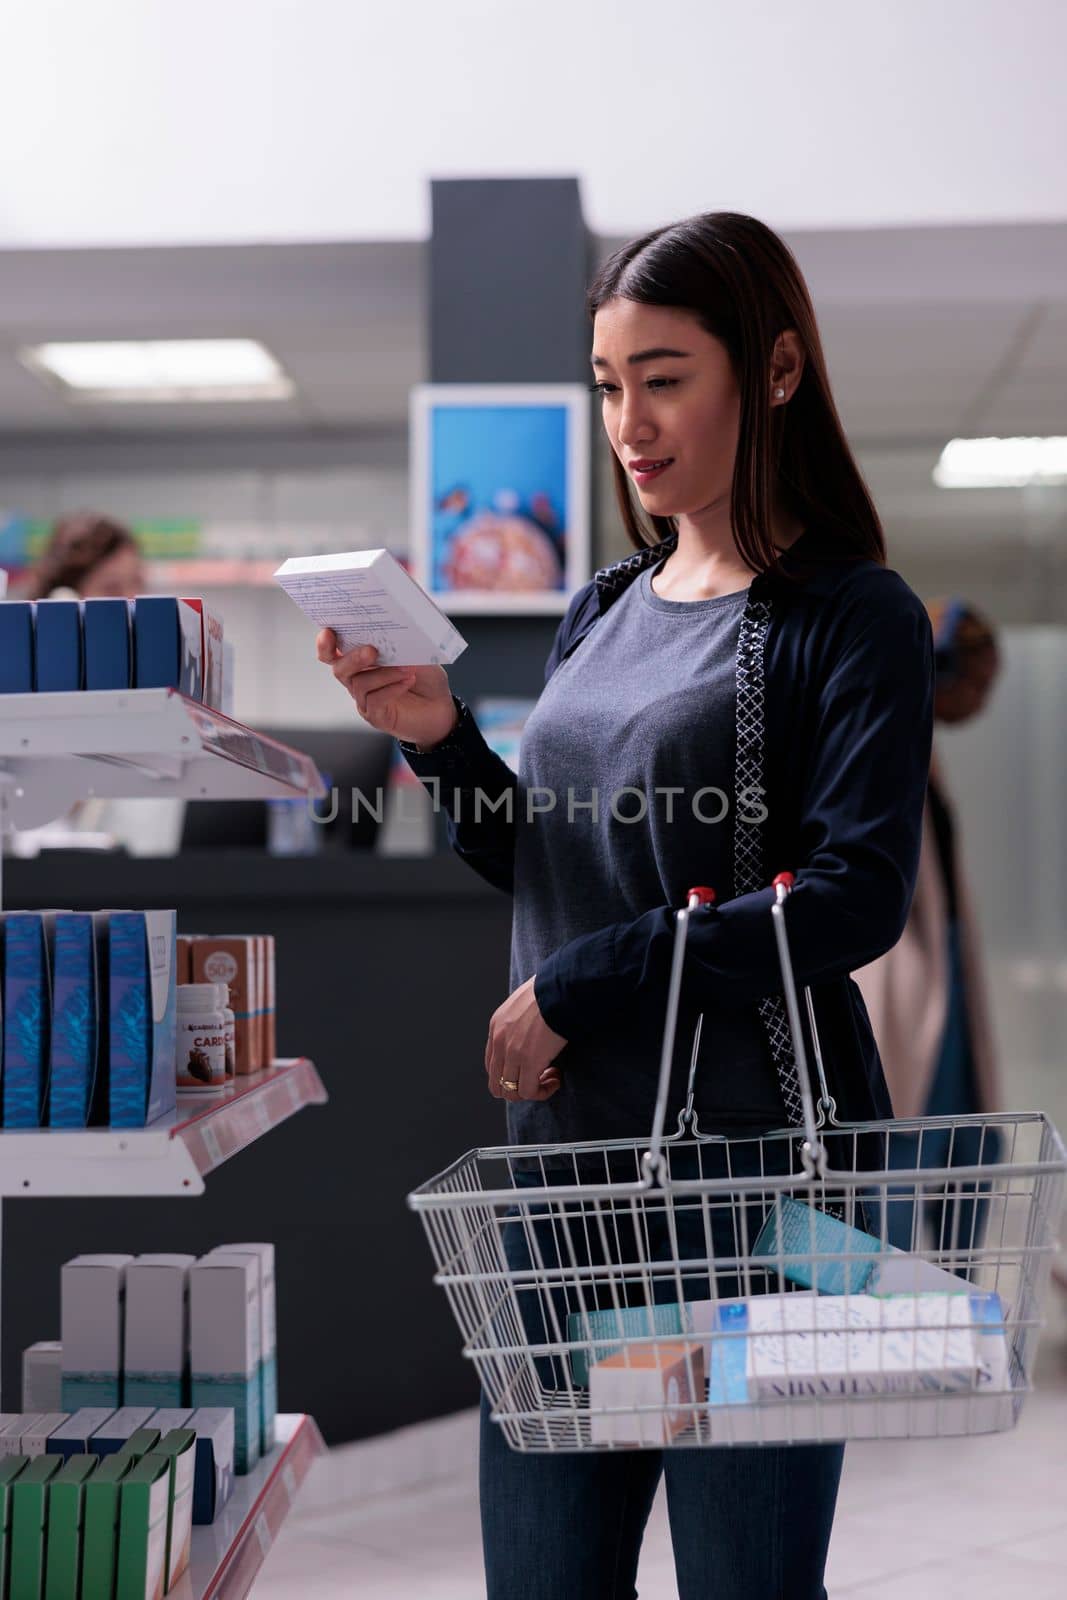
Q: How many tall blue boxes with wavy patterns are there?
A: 3